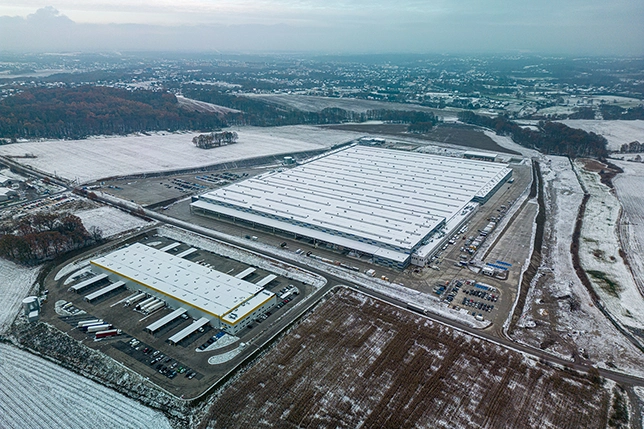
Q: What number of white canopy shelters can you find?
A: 8